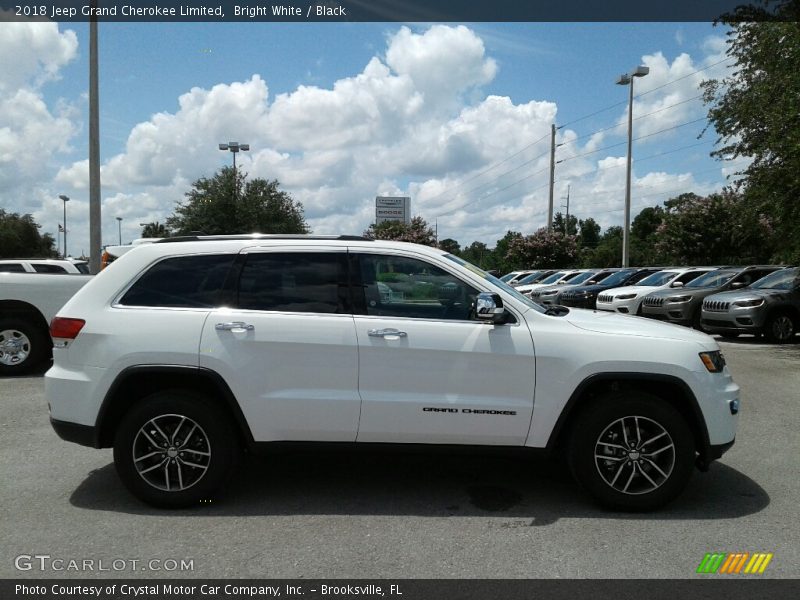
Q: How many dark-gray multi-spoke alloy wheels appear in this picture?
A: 2